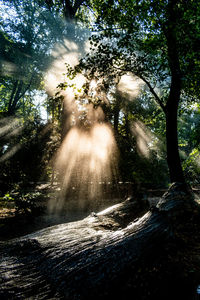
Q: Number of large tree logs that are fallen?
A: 1